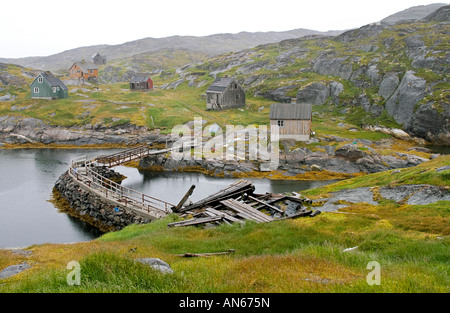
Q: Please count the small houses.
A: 6